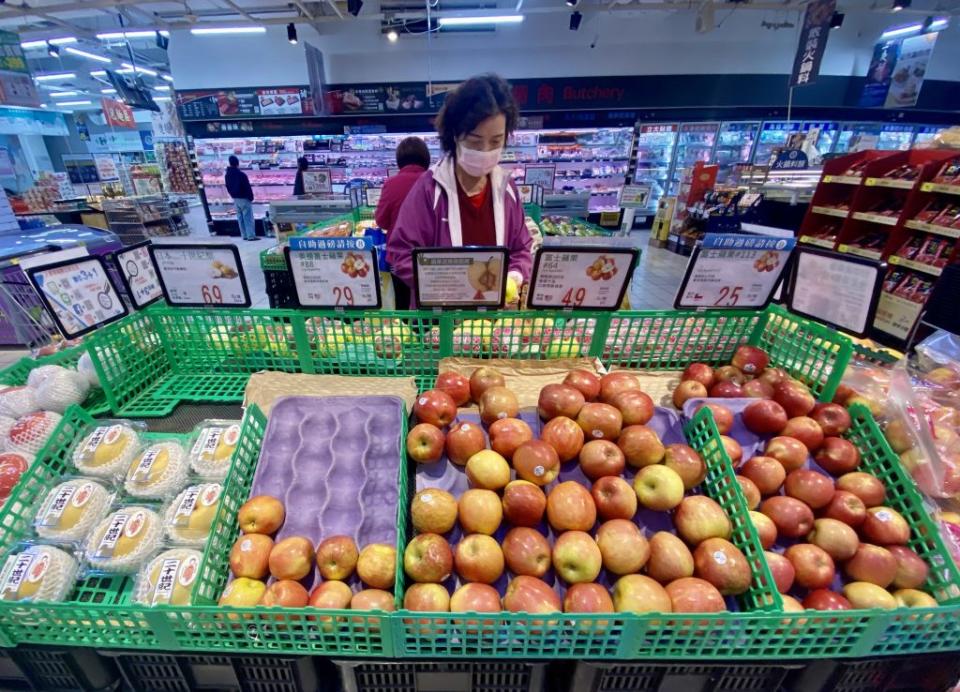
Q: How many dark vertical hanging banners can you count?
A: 1